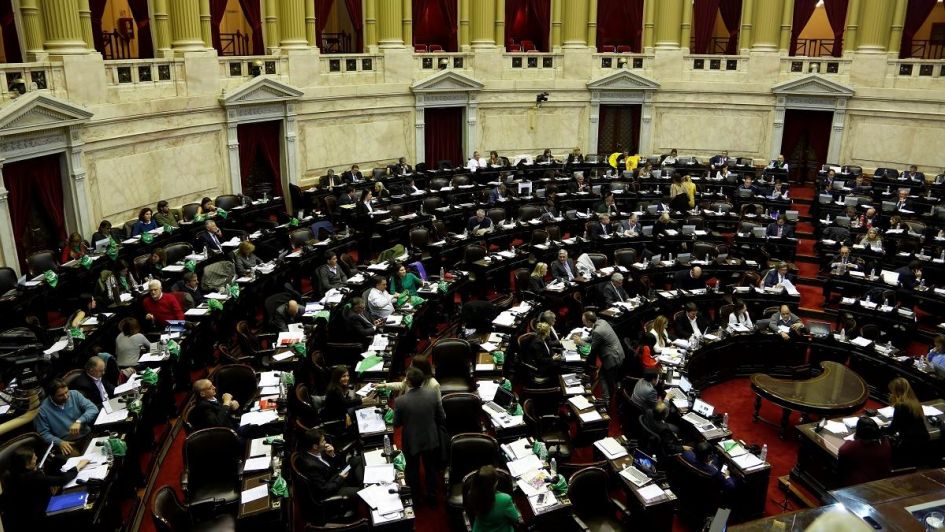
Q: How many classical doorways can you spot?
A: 5